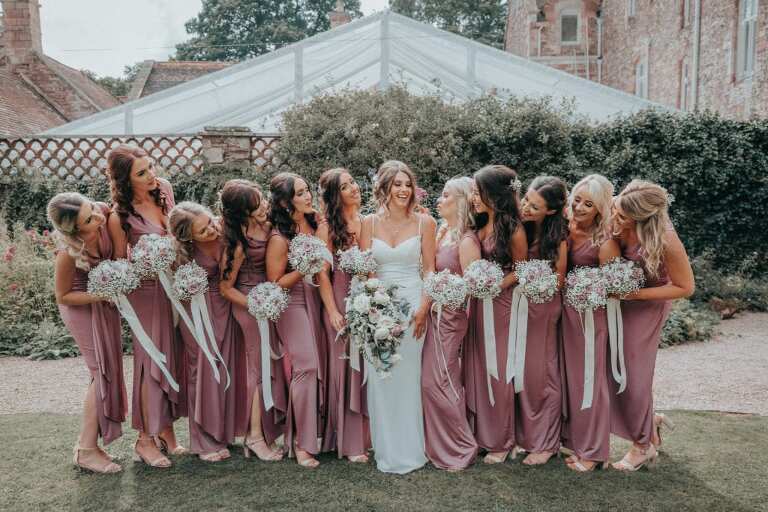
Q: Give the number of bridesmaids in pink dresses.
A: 11